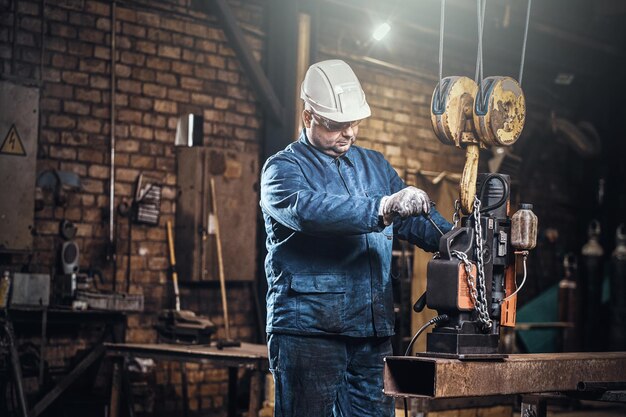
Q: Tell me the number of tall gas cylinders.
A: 3